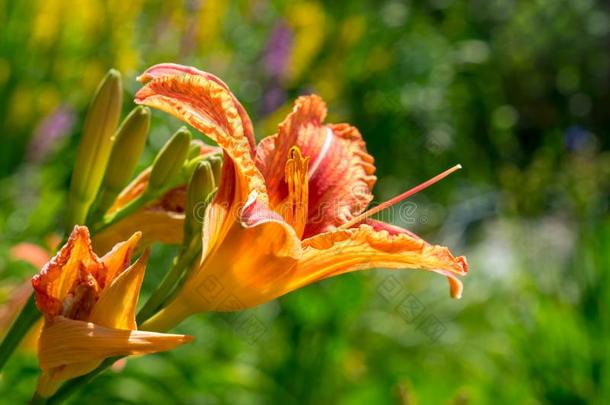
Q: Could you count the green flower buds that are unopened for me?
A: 5